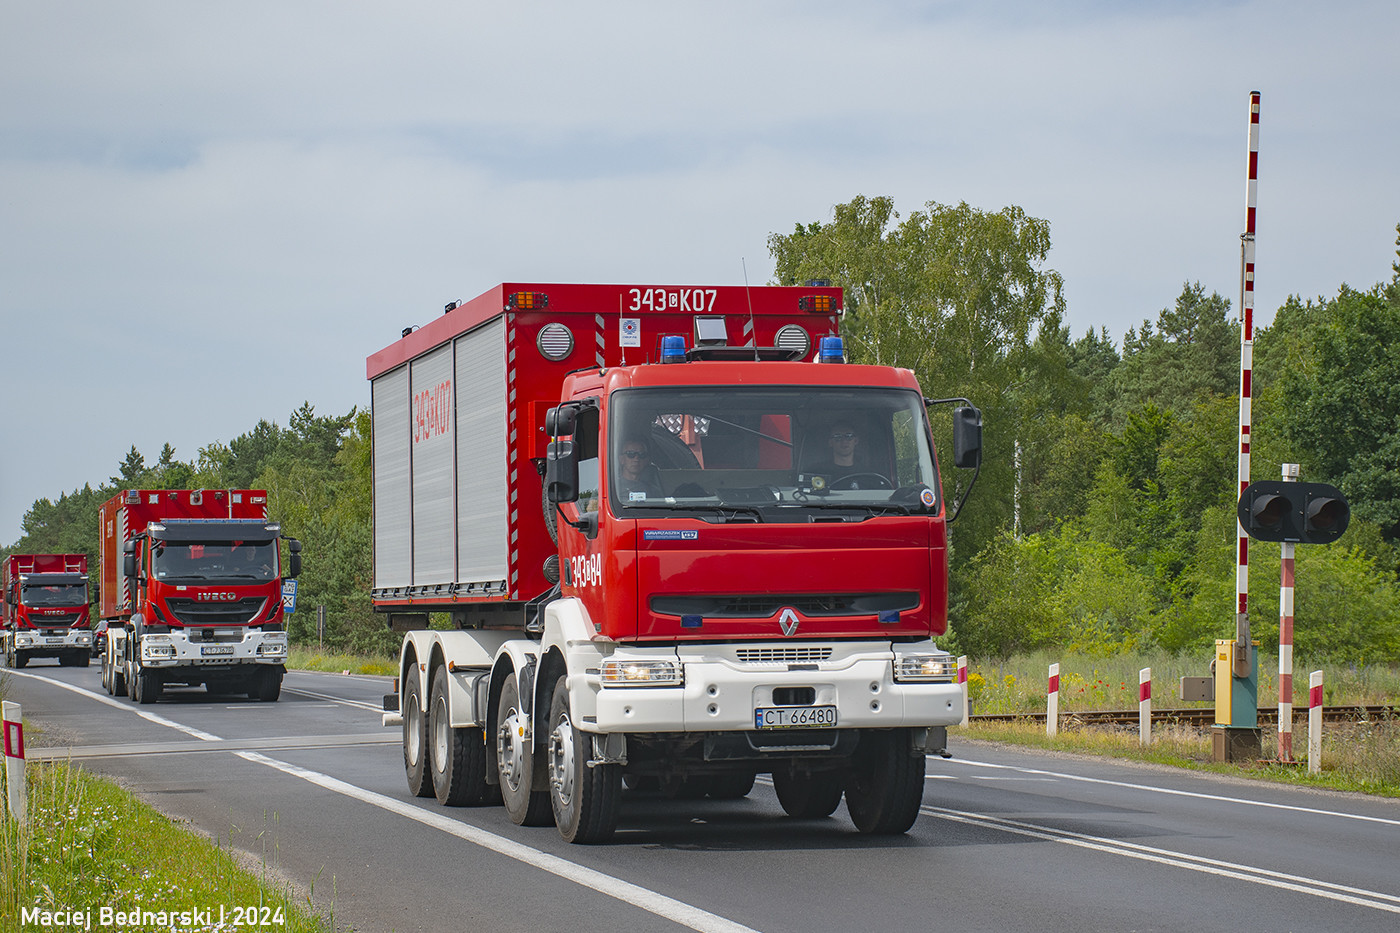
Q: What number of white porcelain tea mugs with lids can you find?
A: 0